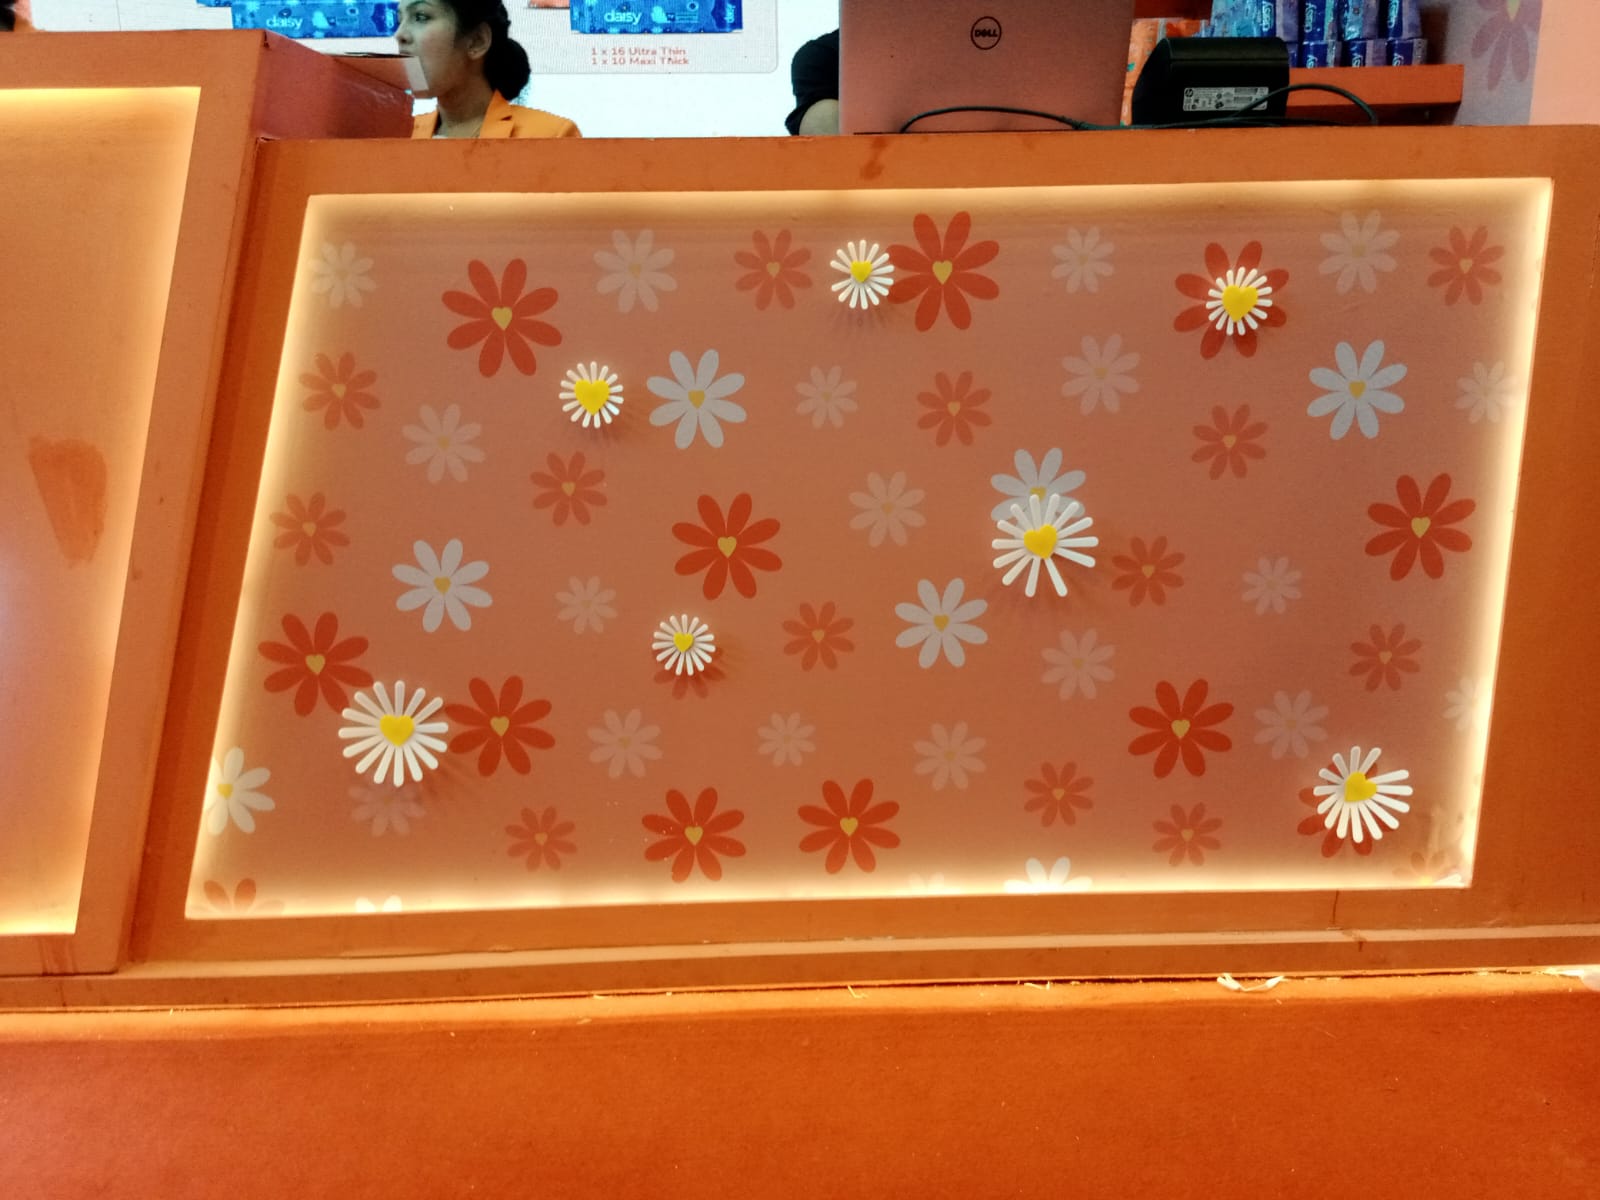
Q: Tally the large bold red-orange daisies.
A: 11